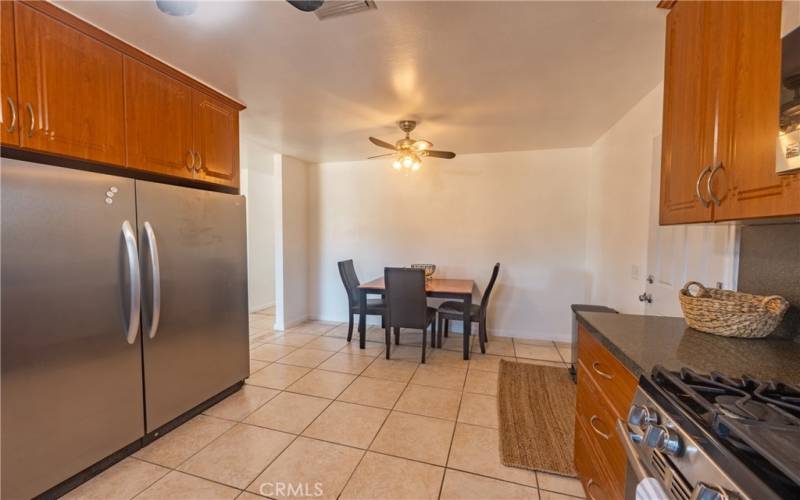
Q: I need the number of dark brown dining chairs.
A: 3